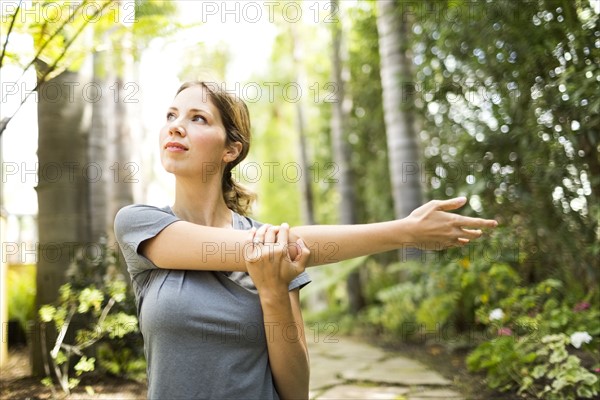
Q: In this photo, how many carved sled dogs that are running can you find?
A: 0